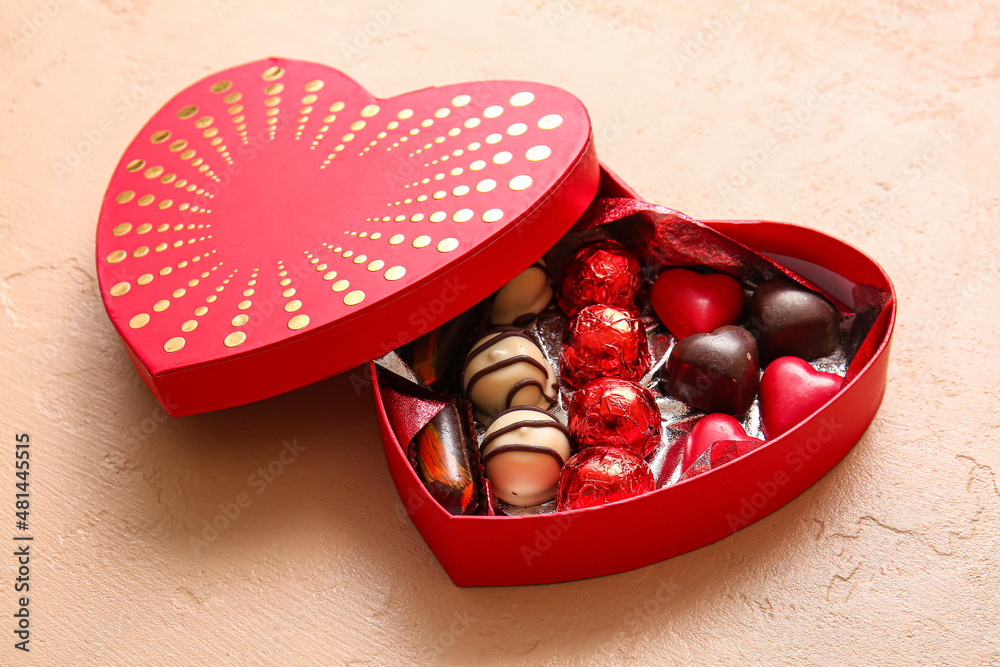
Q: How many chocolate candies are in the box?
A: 14